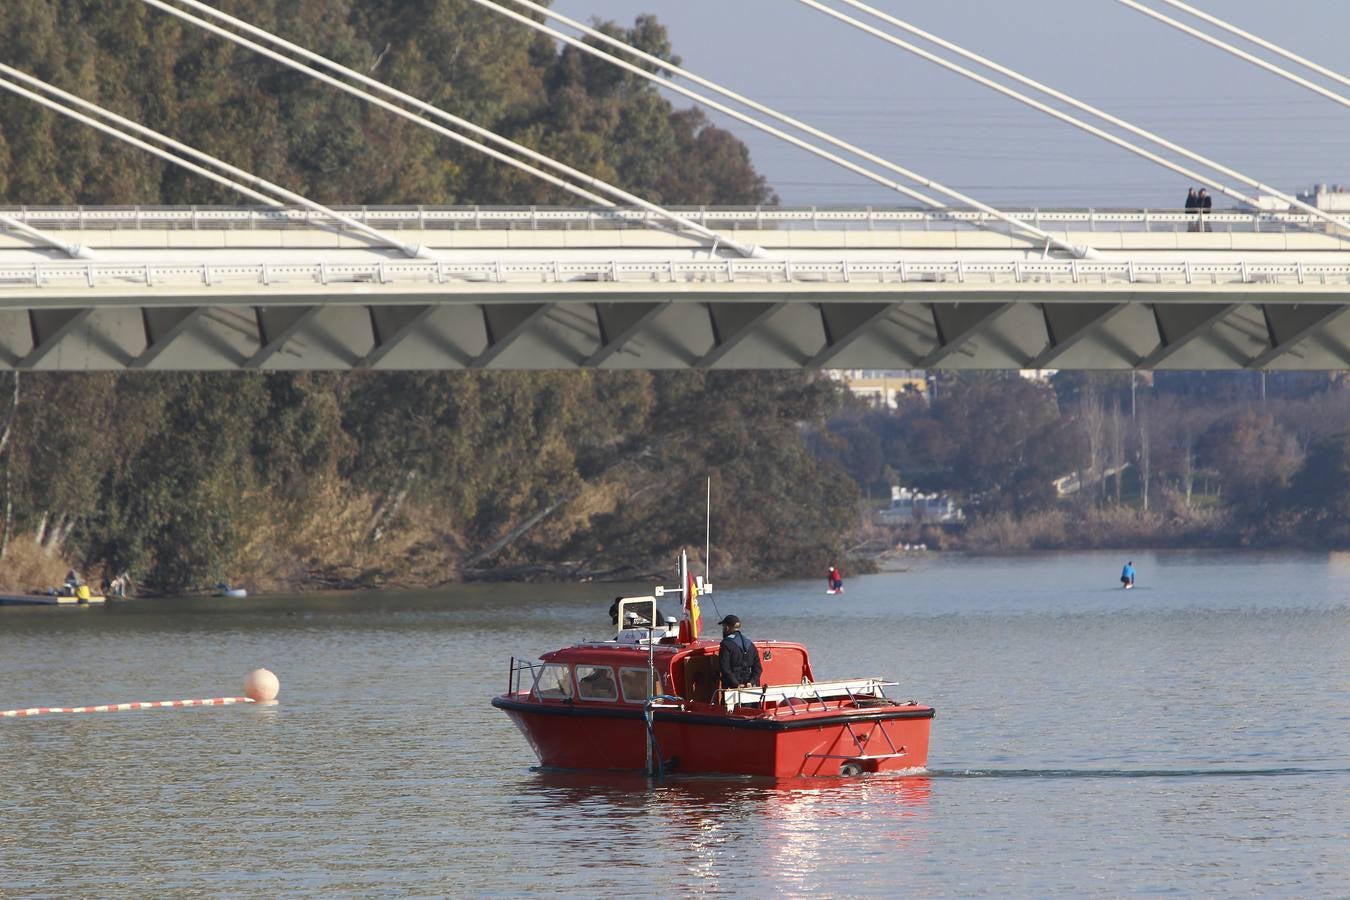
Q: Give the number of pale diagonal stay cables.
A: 11